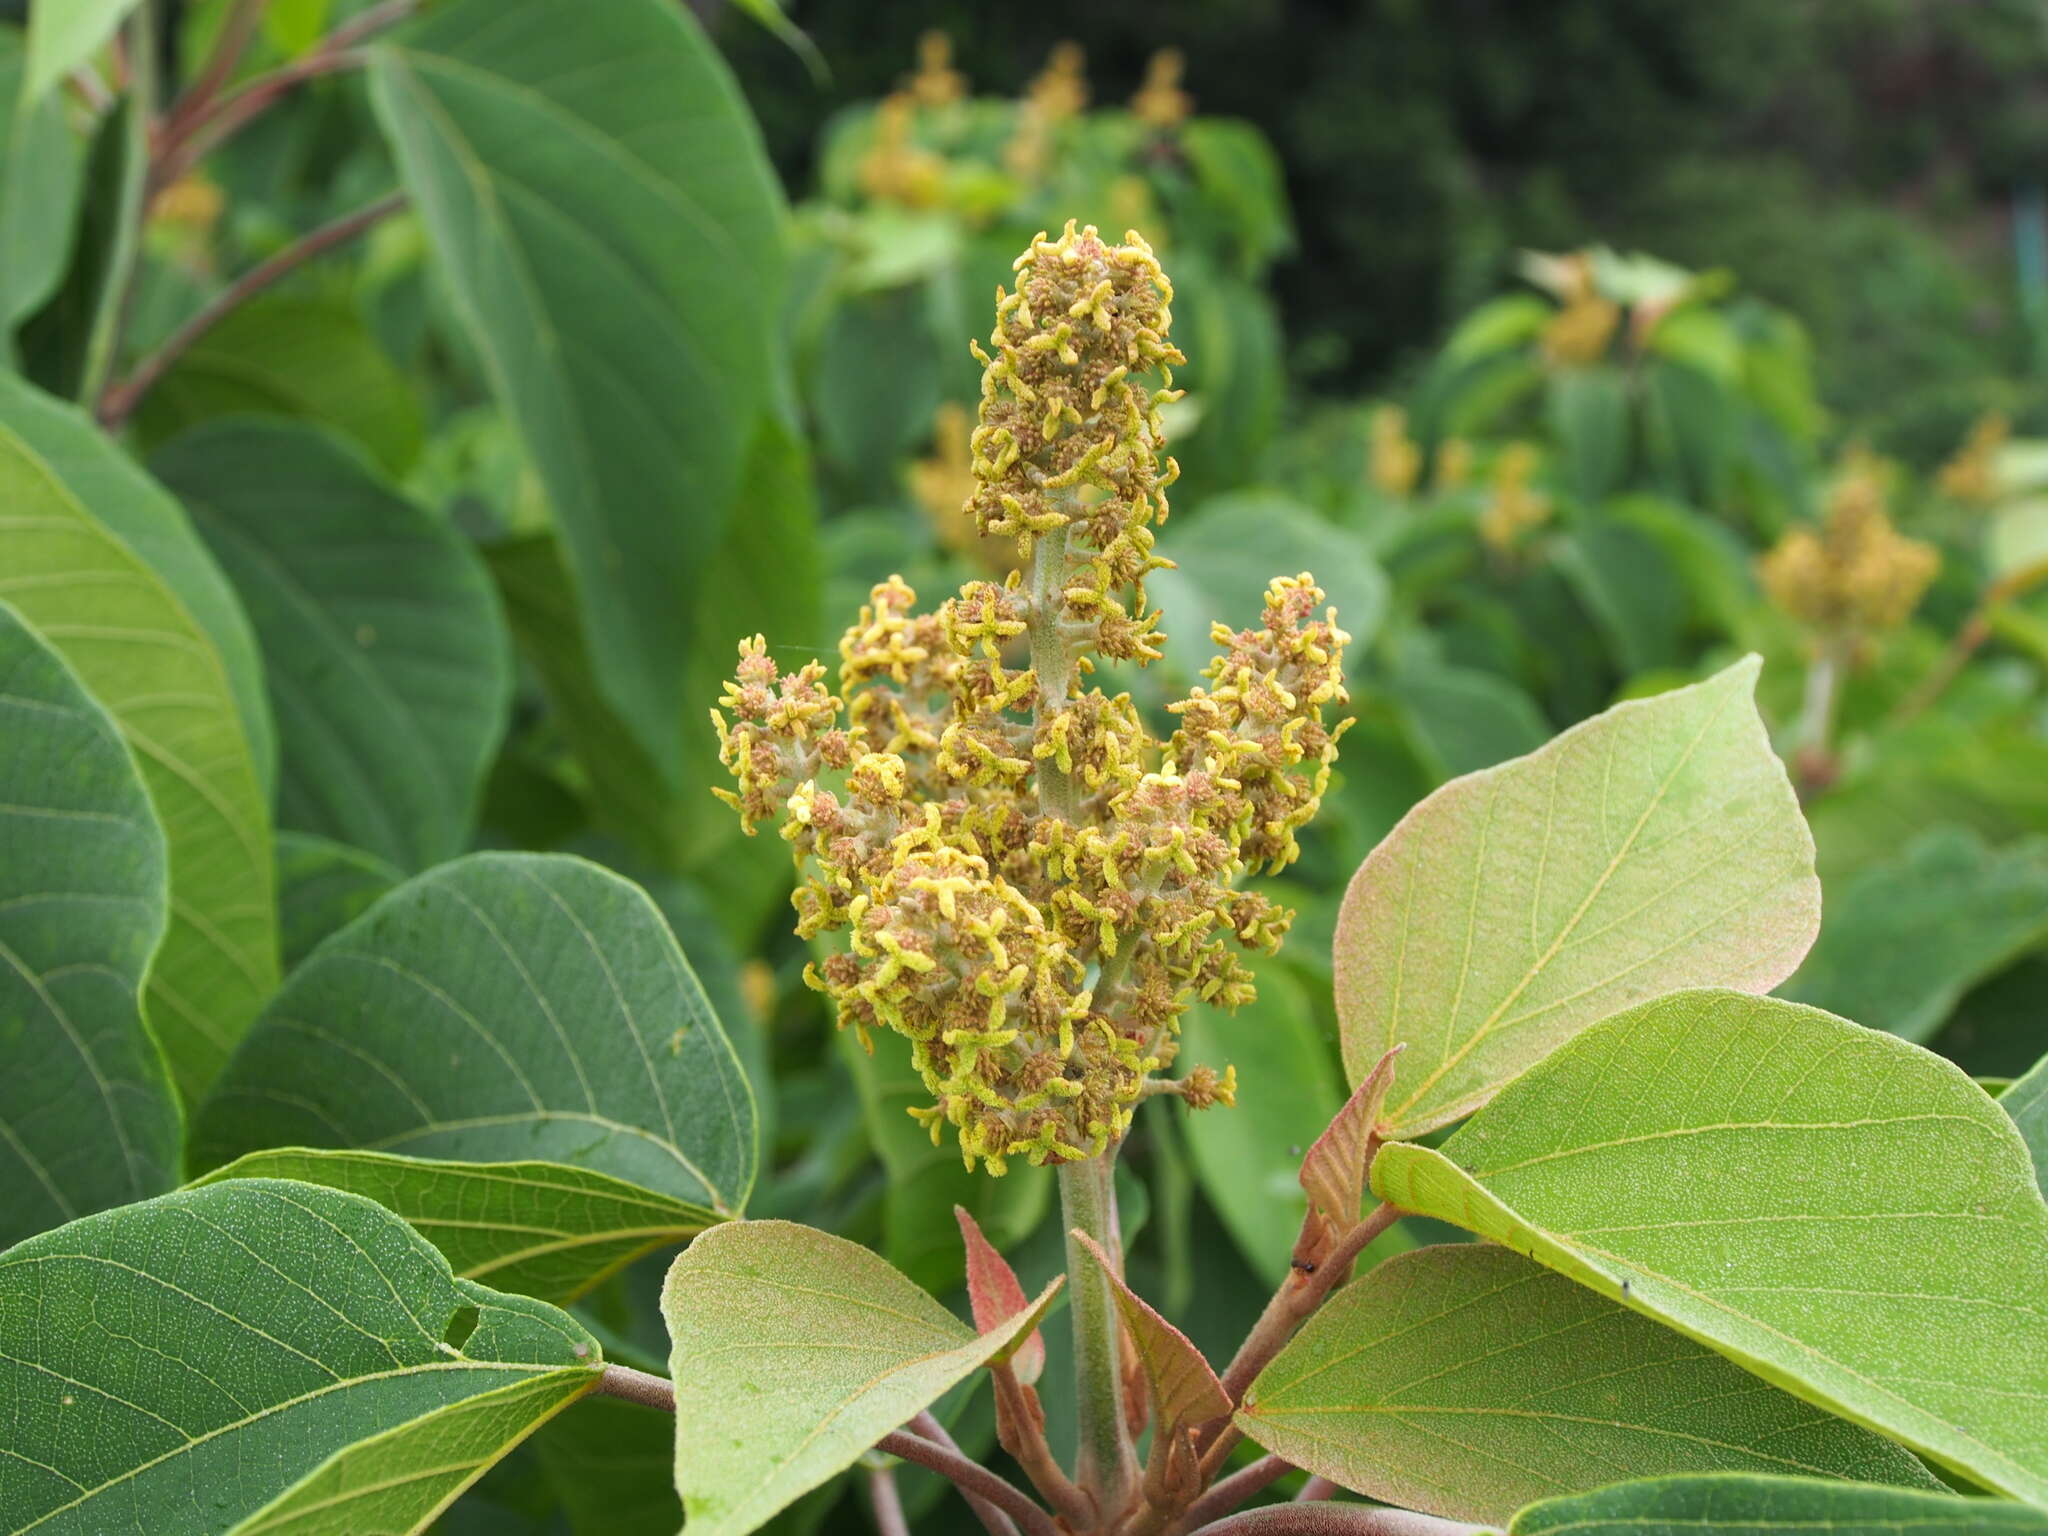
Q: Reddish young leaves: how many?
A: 3